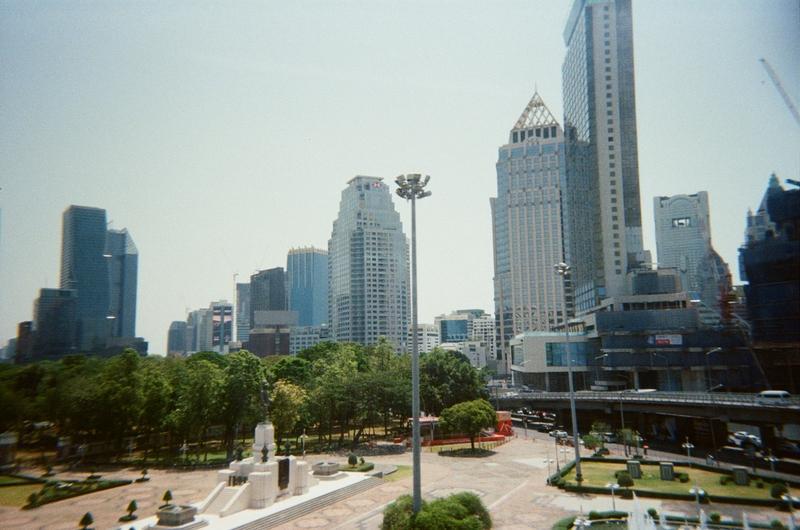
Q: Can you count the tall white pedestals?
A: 1